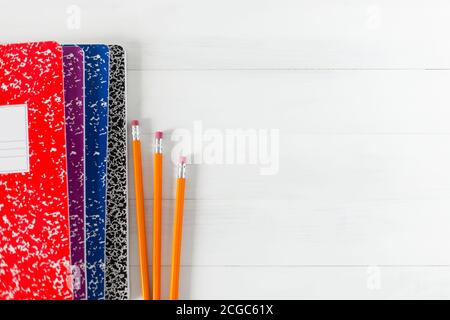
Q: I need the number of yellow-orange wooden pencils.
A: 3